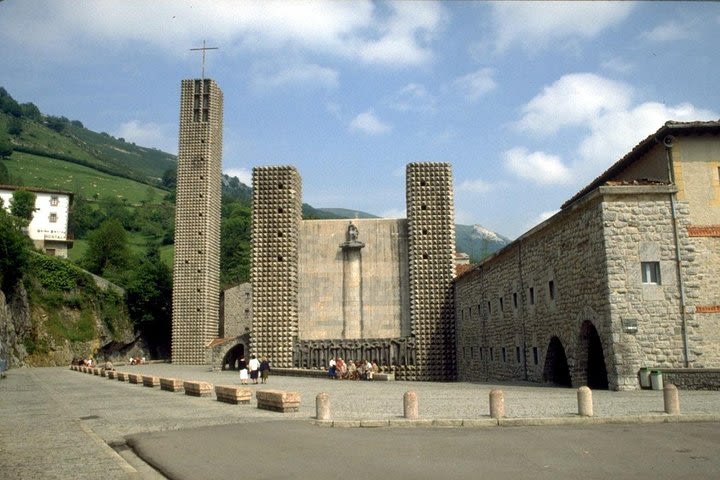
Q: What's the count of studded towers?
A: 3